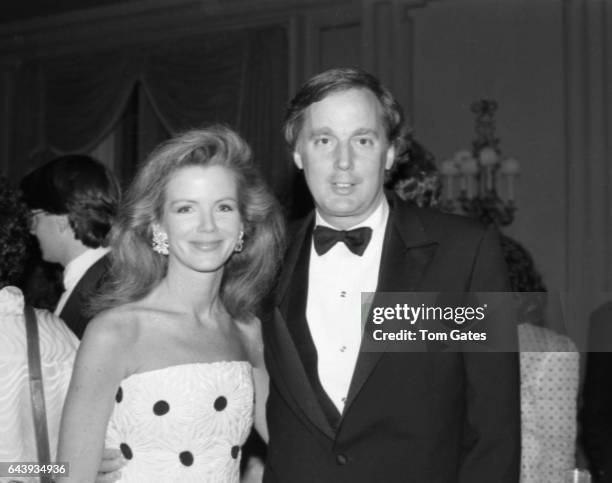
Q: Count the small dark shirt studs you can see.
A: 3